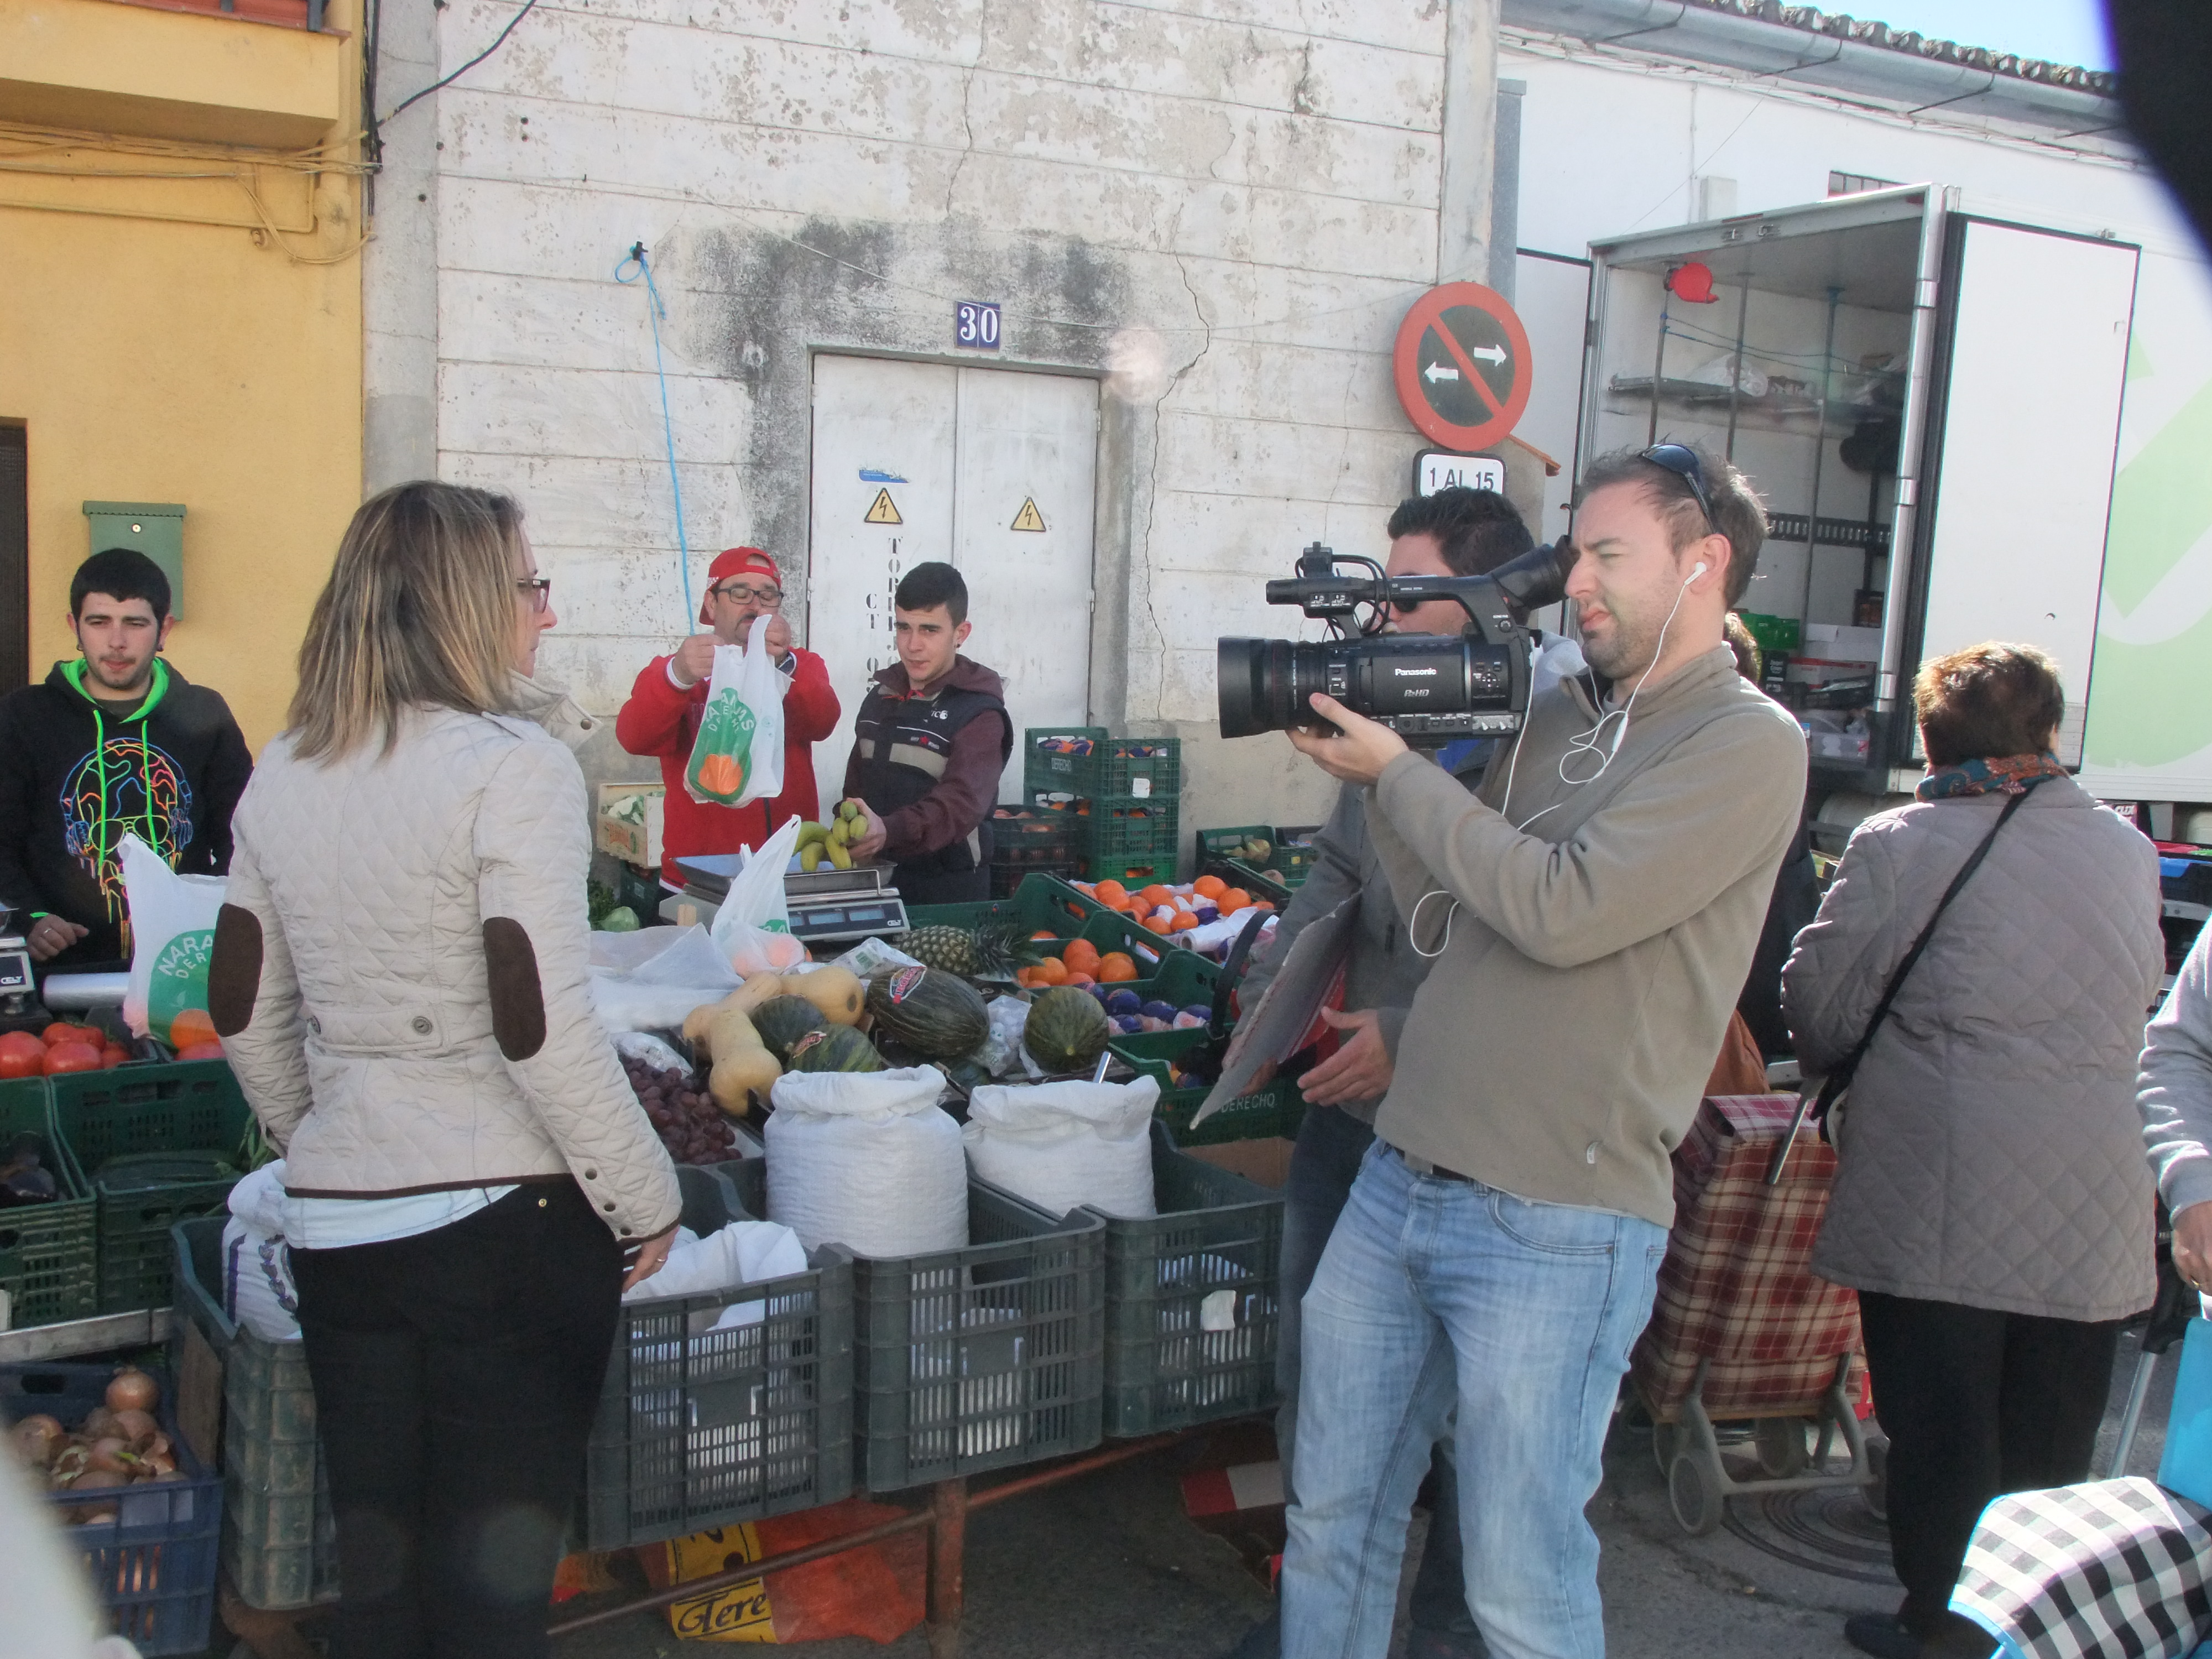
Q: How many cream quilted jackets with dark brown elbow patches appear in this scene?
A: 1